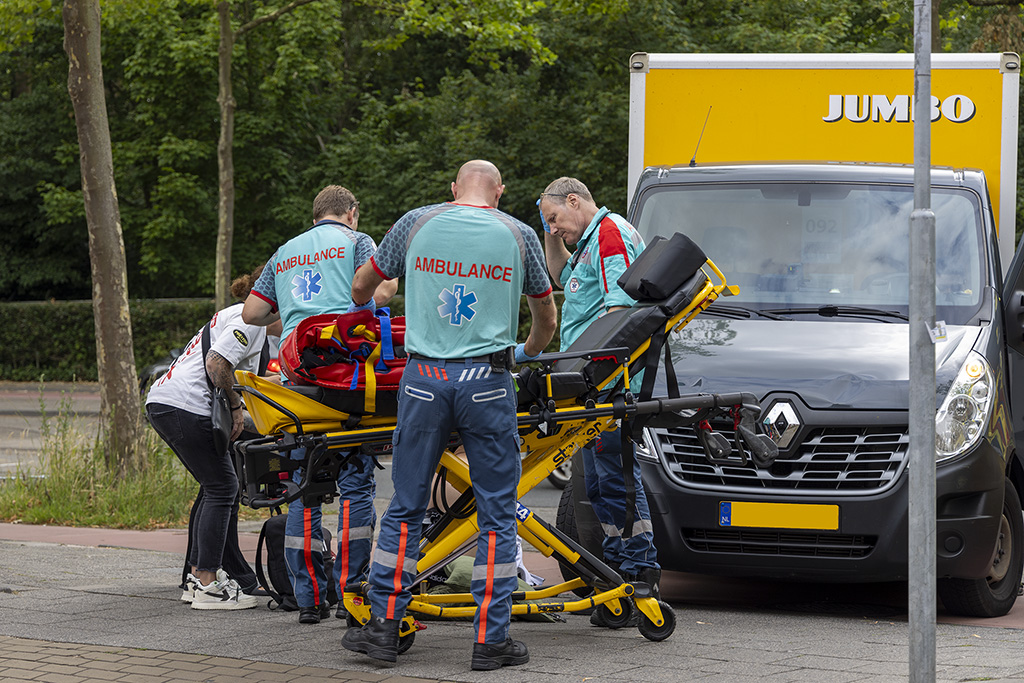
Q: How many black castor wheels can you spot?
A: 4